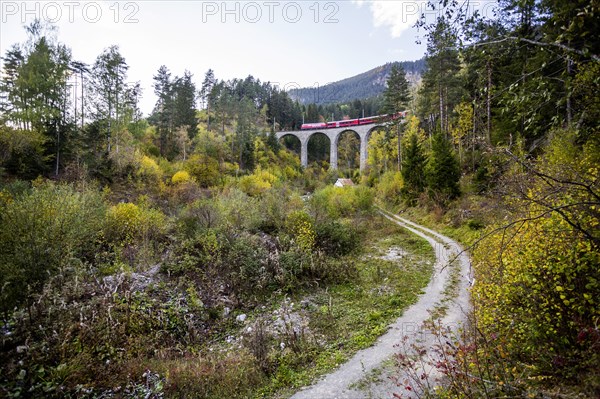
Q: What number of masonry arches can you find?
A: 4